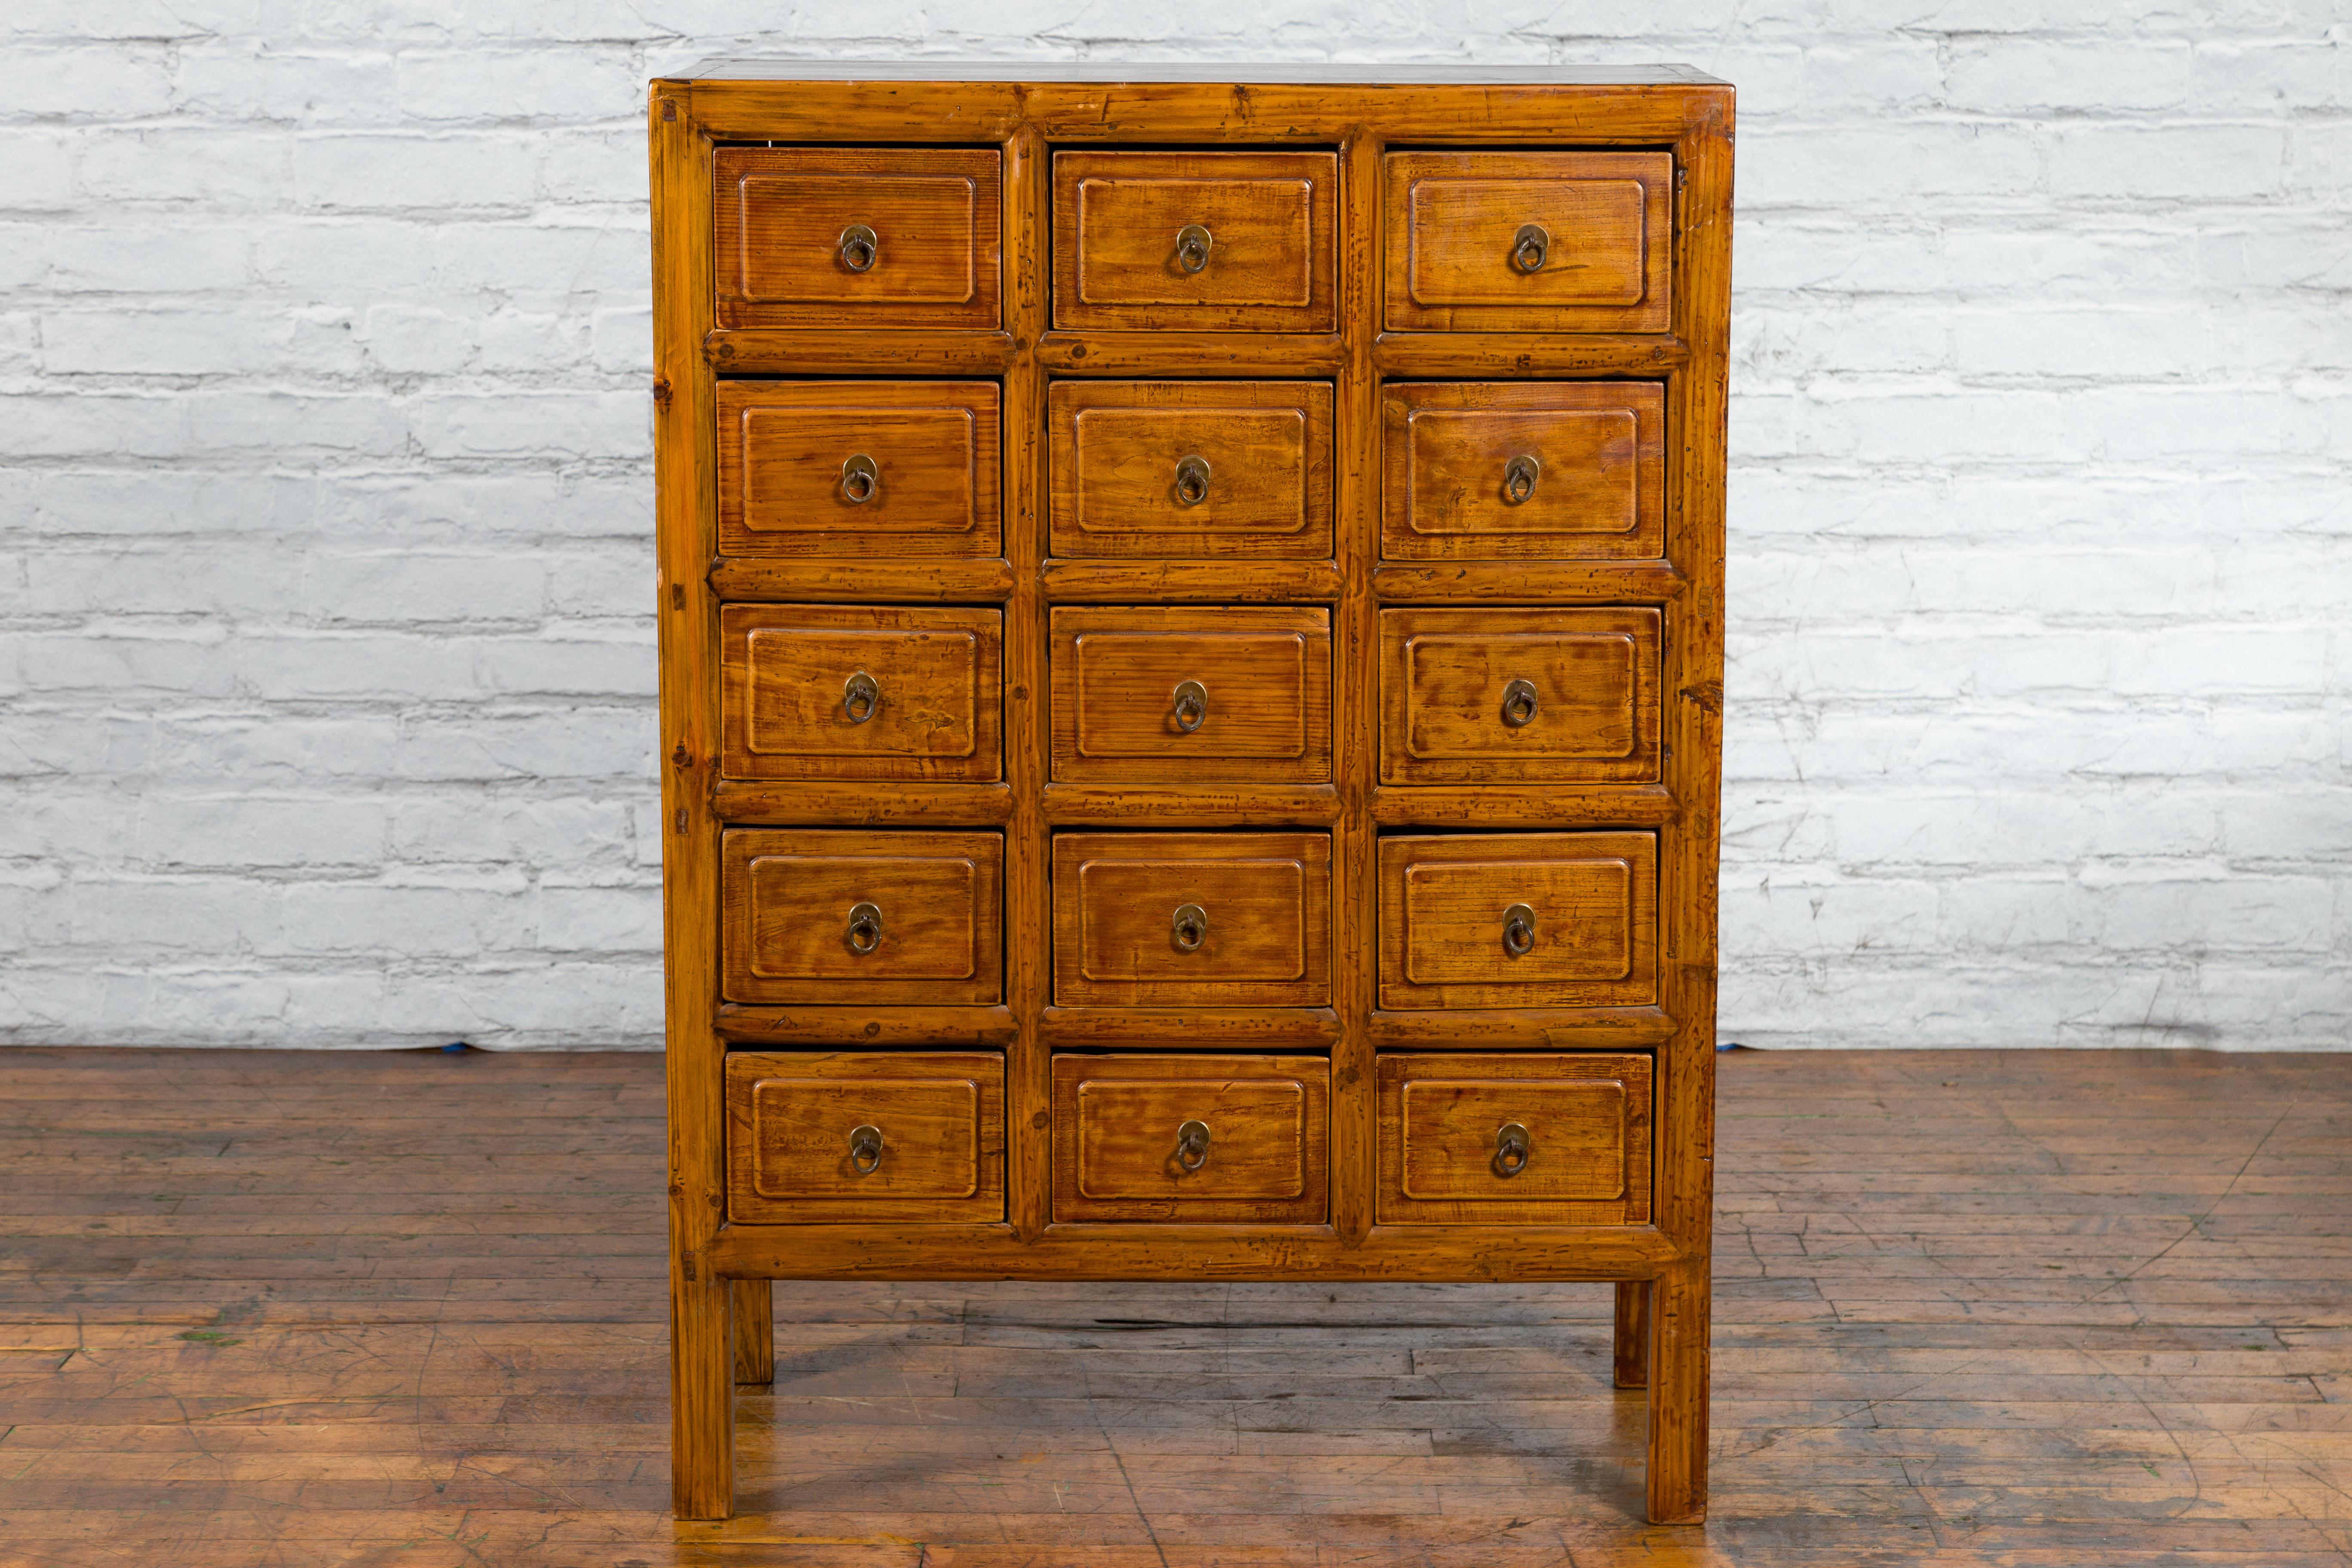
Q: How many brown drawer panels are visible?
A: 15